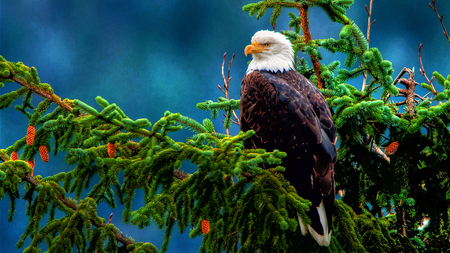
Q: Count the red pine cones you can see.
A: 7